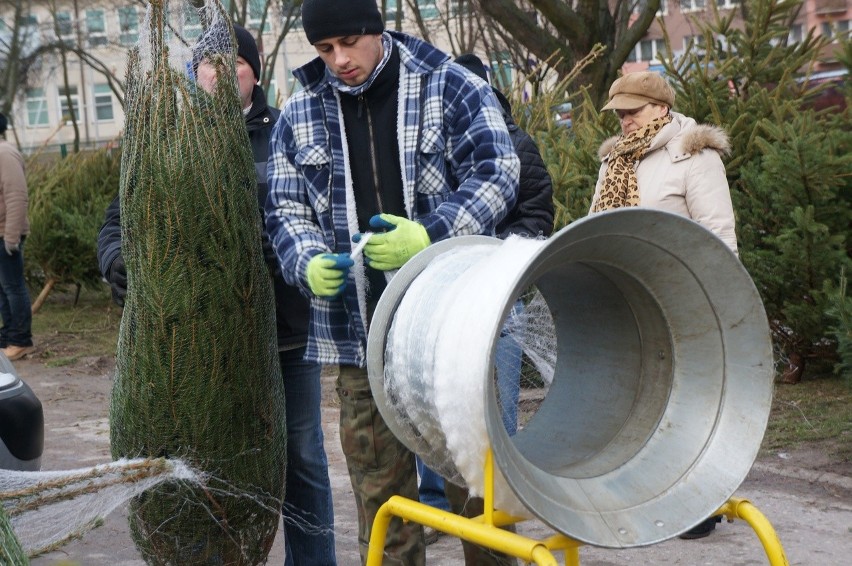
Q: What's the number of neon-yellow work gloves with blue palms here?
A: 2